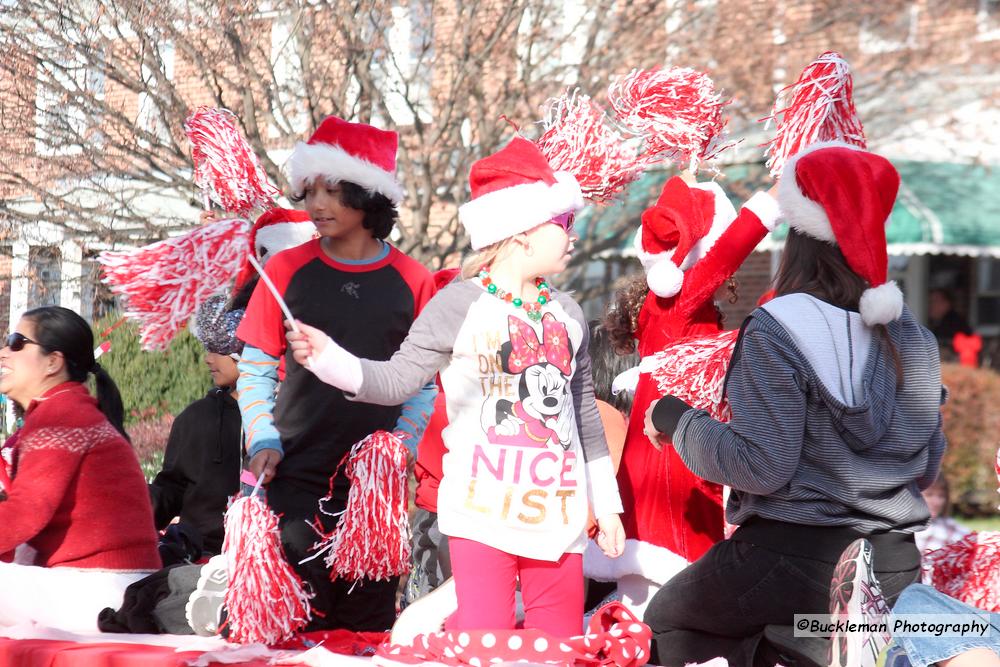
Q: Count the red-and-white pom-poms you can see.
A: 9